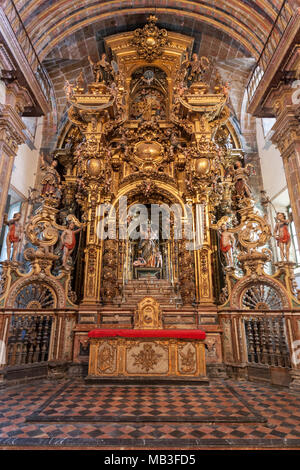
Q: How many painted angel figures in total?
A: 4